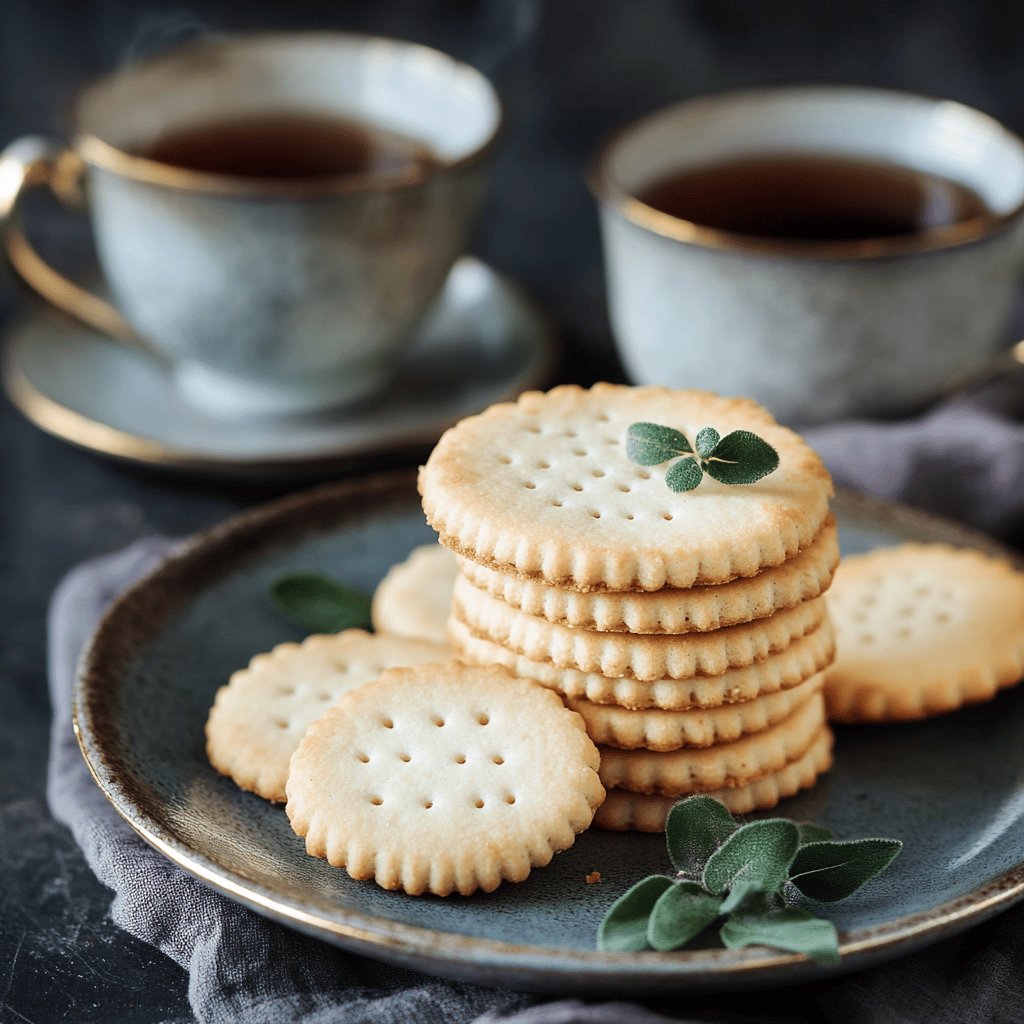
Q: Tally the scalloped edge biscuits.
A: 11